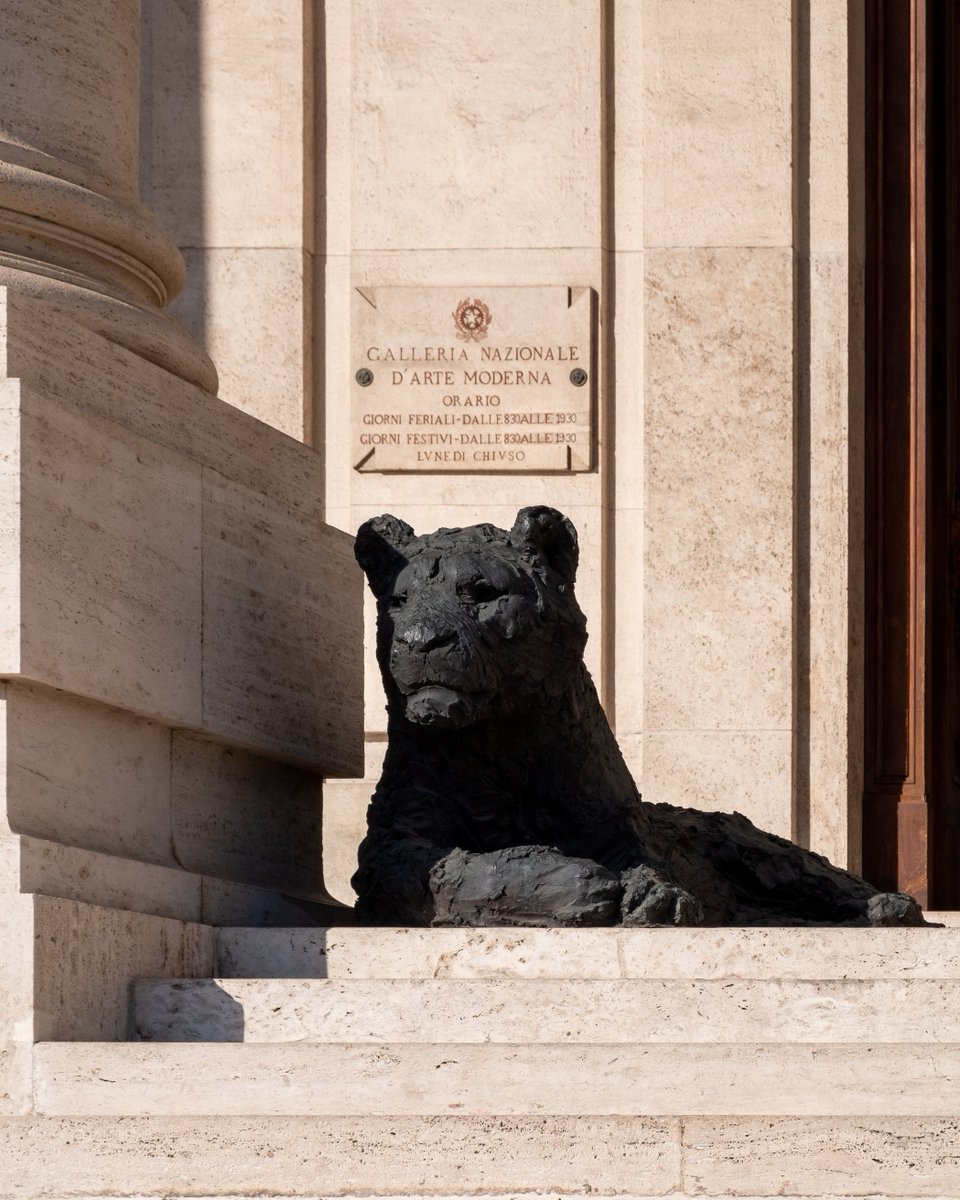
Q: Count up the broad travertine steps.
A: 4